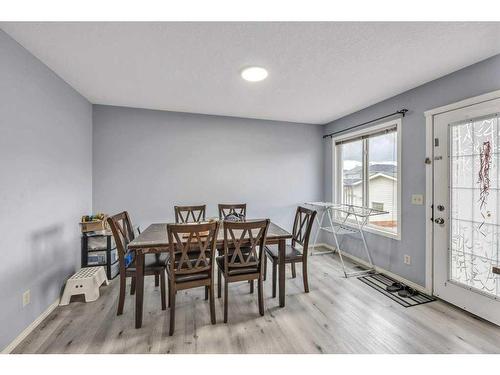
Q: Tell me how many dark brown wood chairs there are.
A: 6